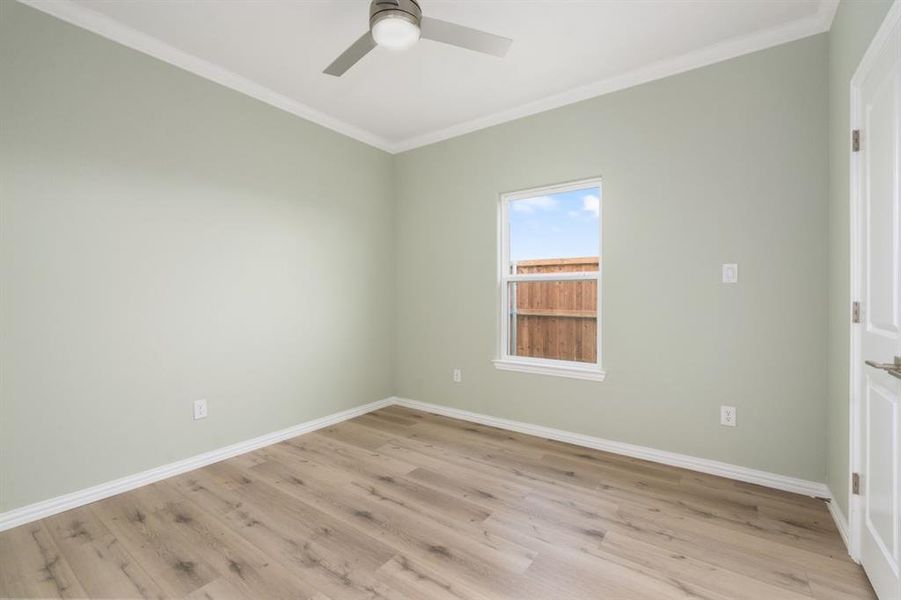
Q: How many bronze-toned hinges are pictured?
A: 3